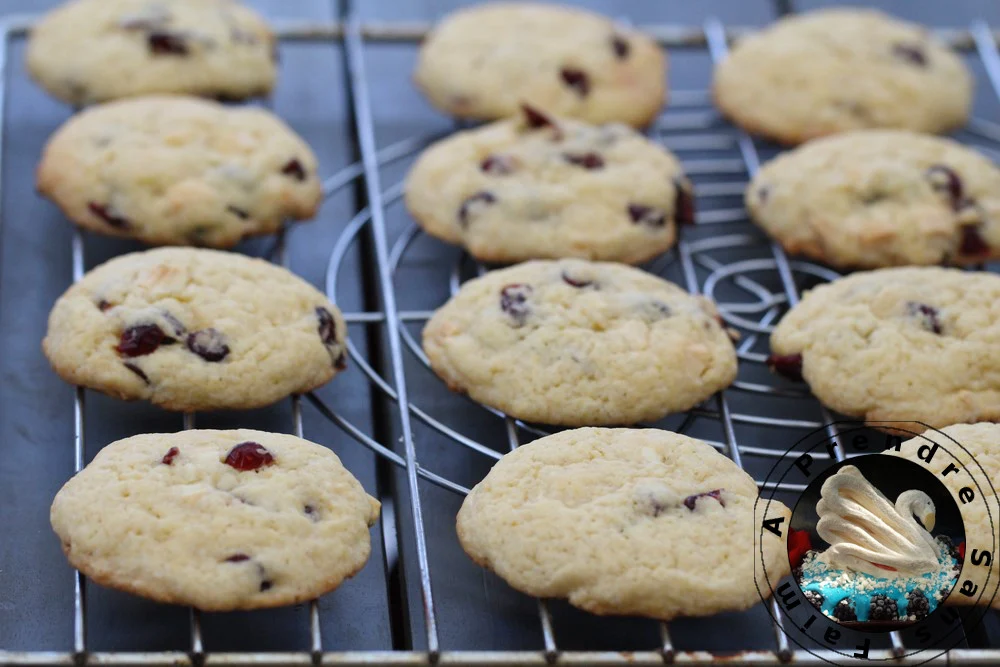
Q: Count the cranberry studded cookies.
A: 12